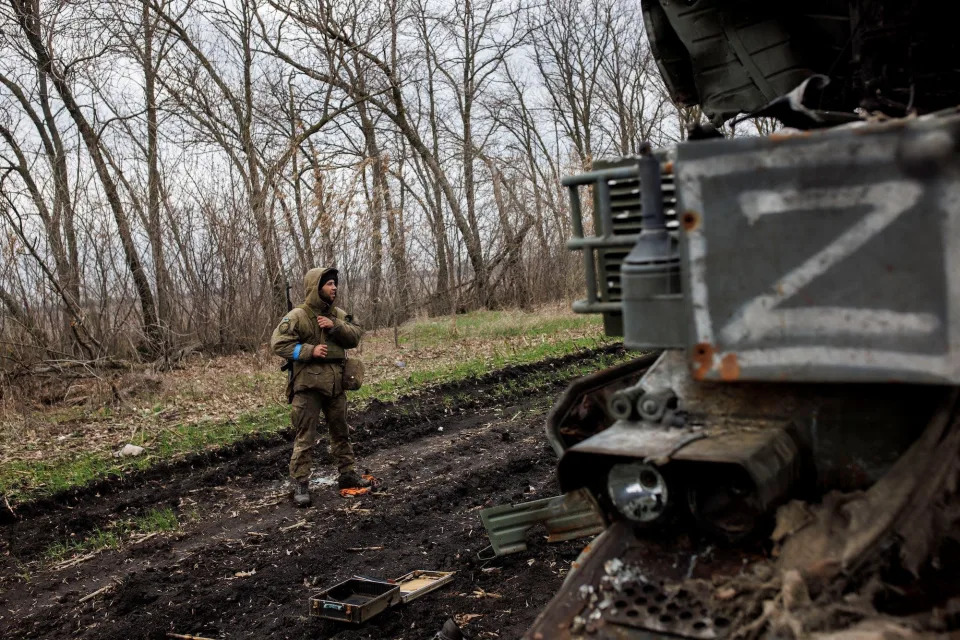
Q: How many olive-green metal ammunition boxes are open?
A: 1